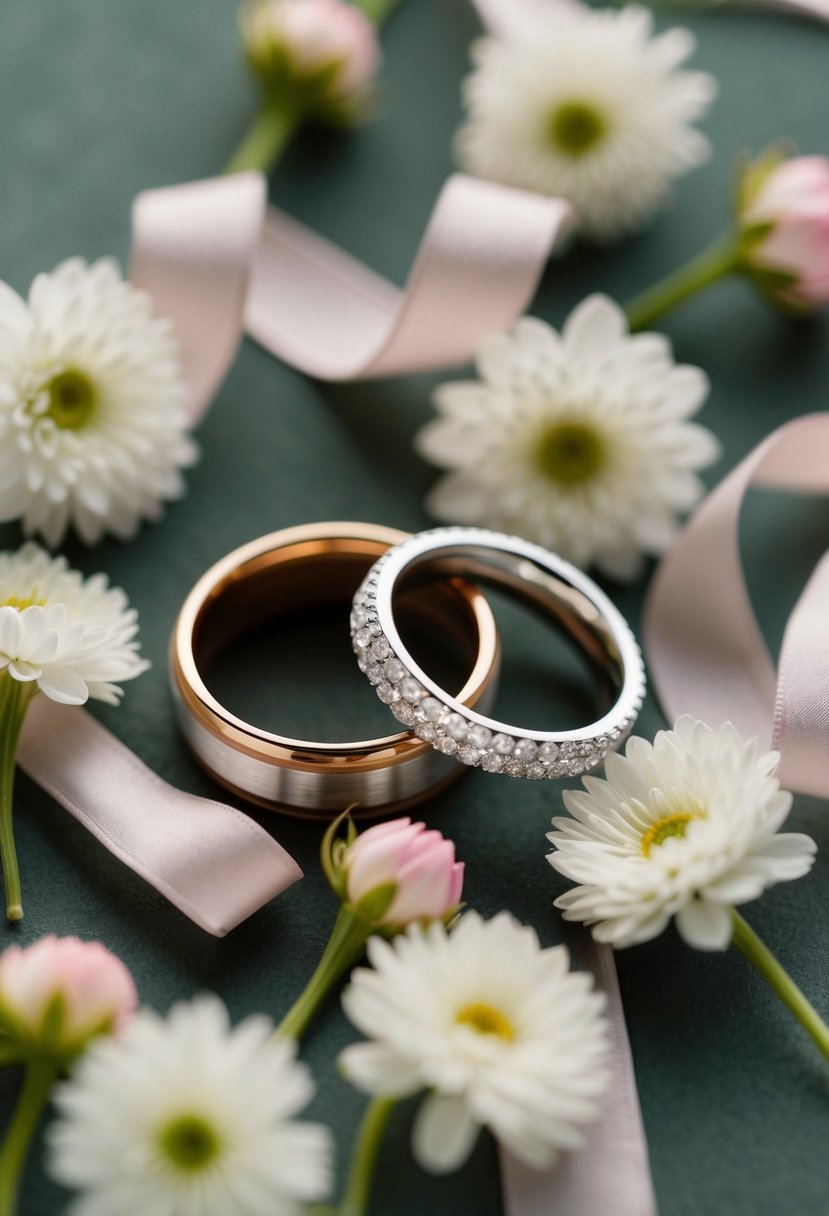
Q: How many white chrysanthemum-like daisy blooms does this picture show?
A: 7